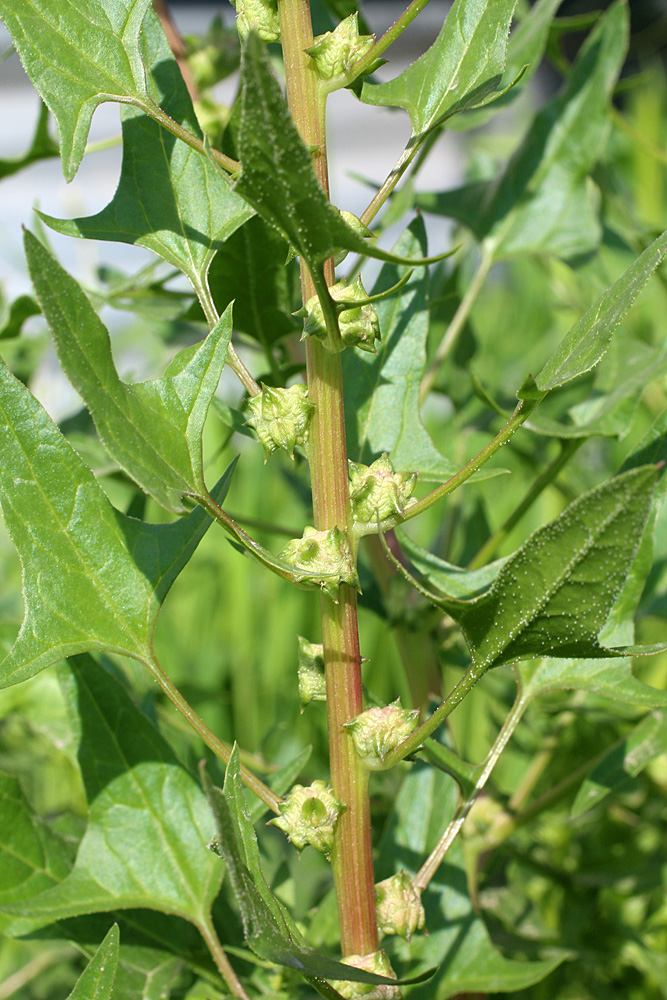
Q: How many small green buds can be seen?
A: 12